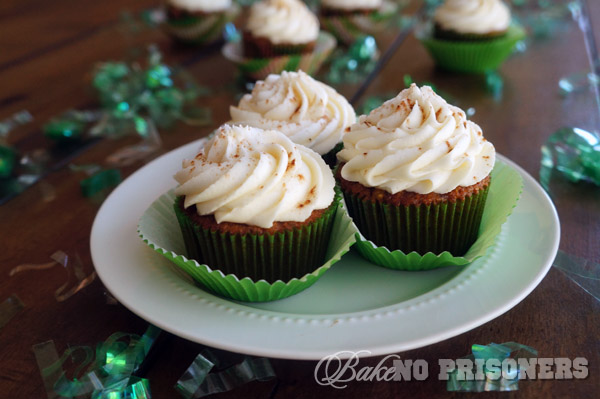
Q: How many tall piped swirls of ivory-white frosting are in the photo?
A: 7